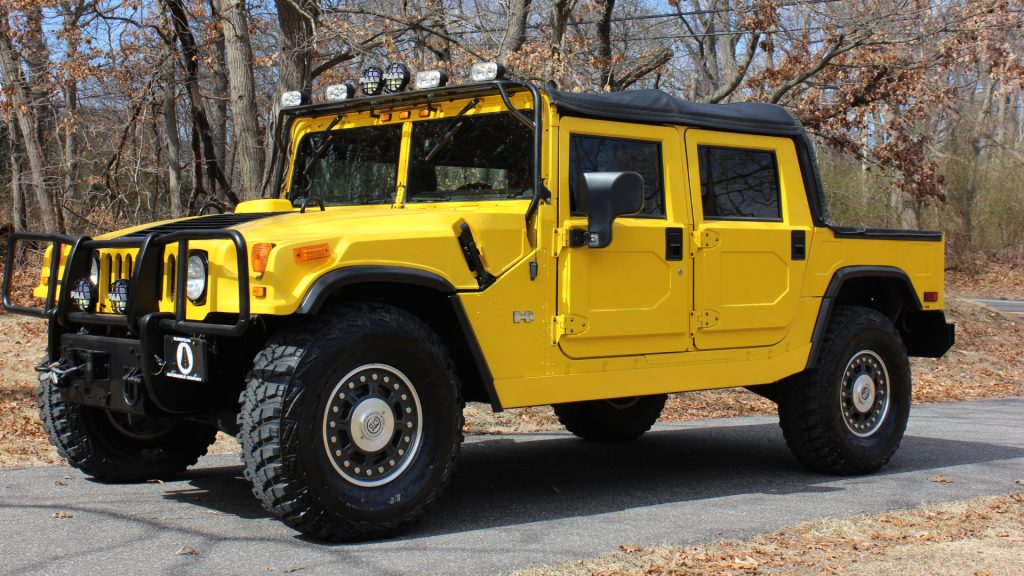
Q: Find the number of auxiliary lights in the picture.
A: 8